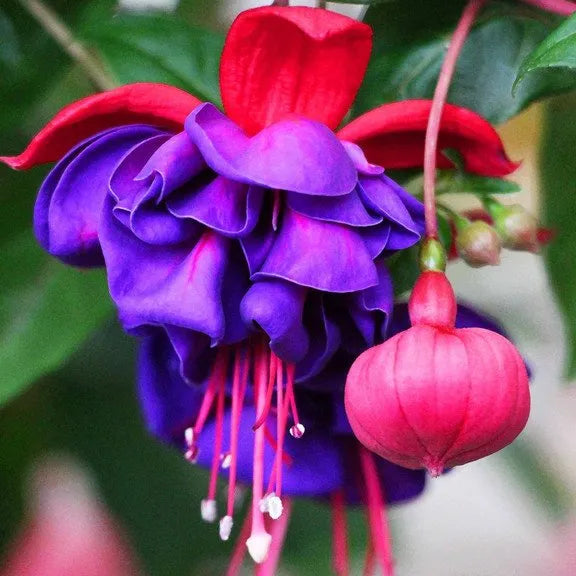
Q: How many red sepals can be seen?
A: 3